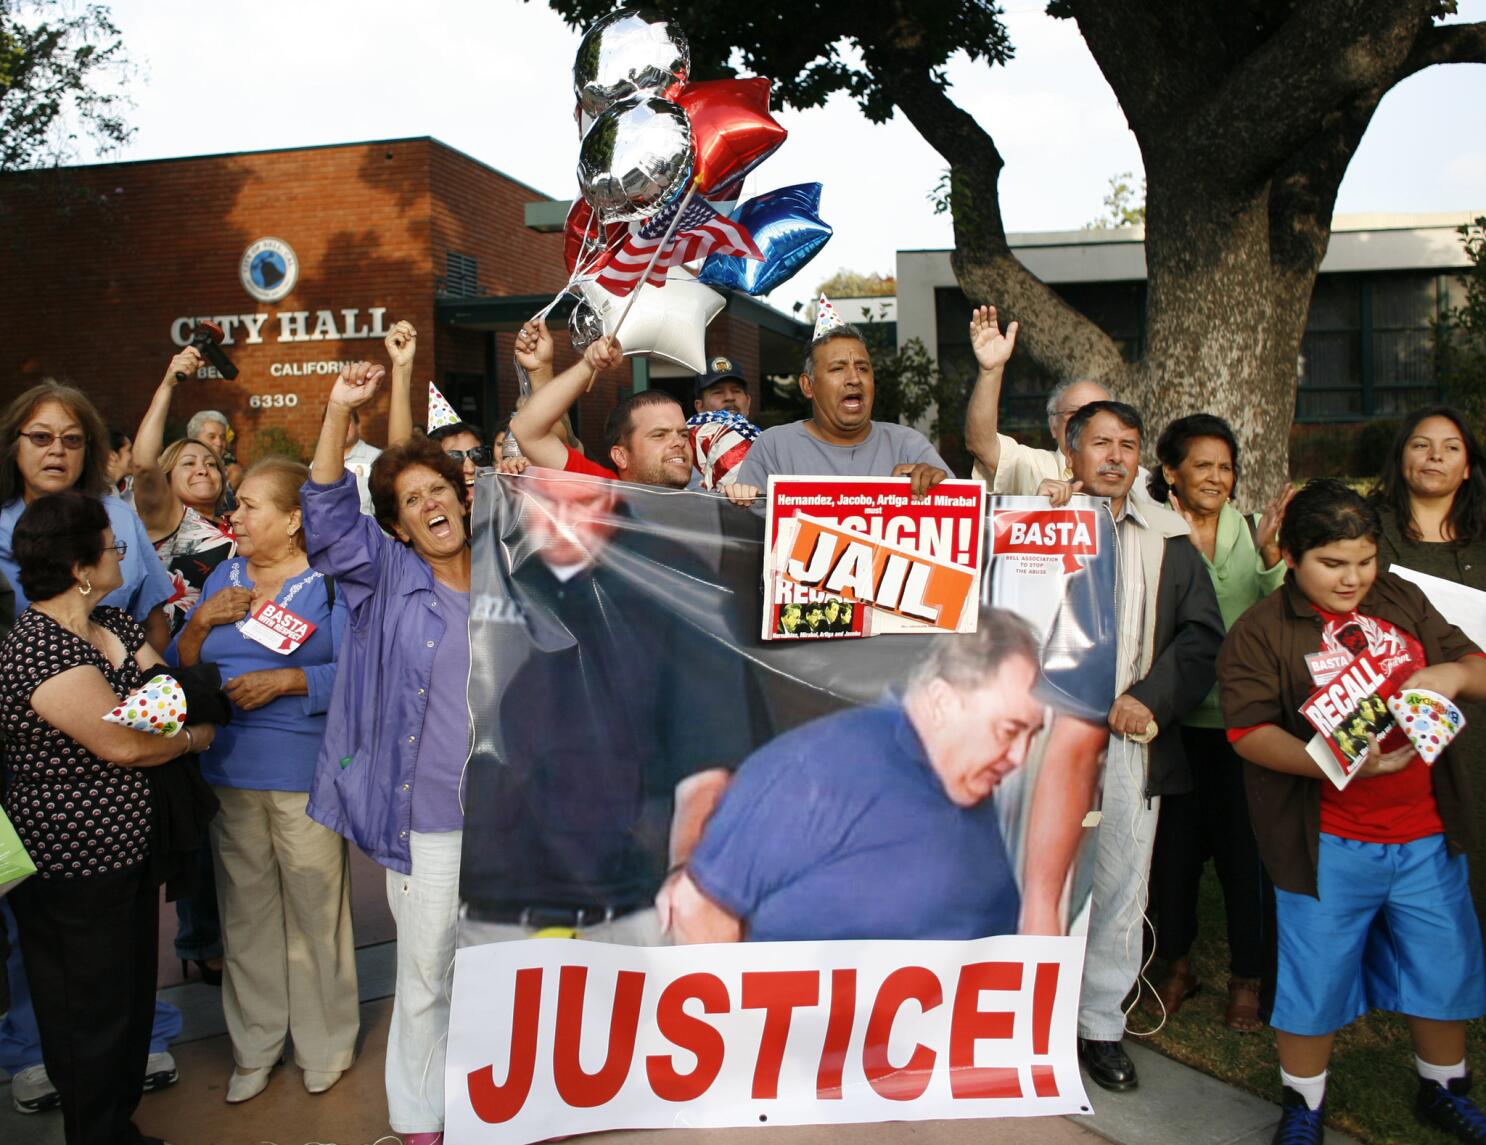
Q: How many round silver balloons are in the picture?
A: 2